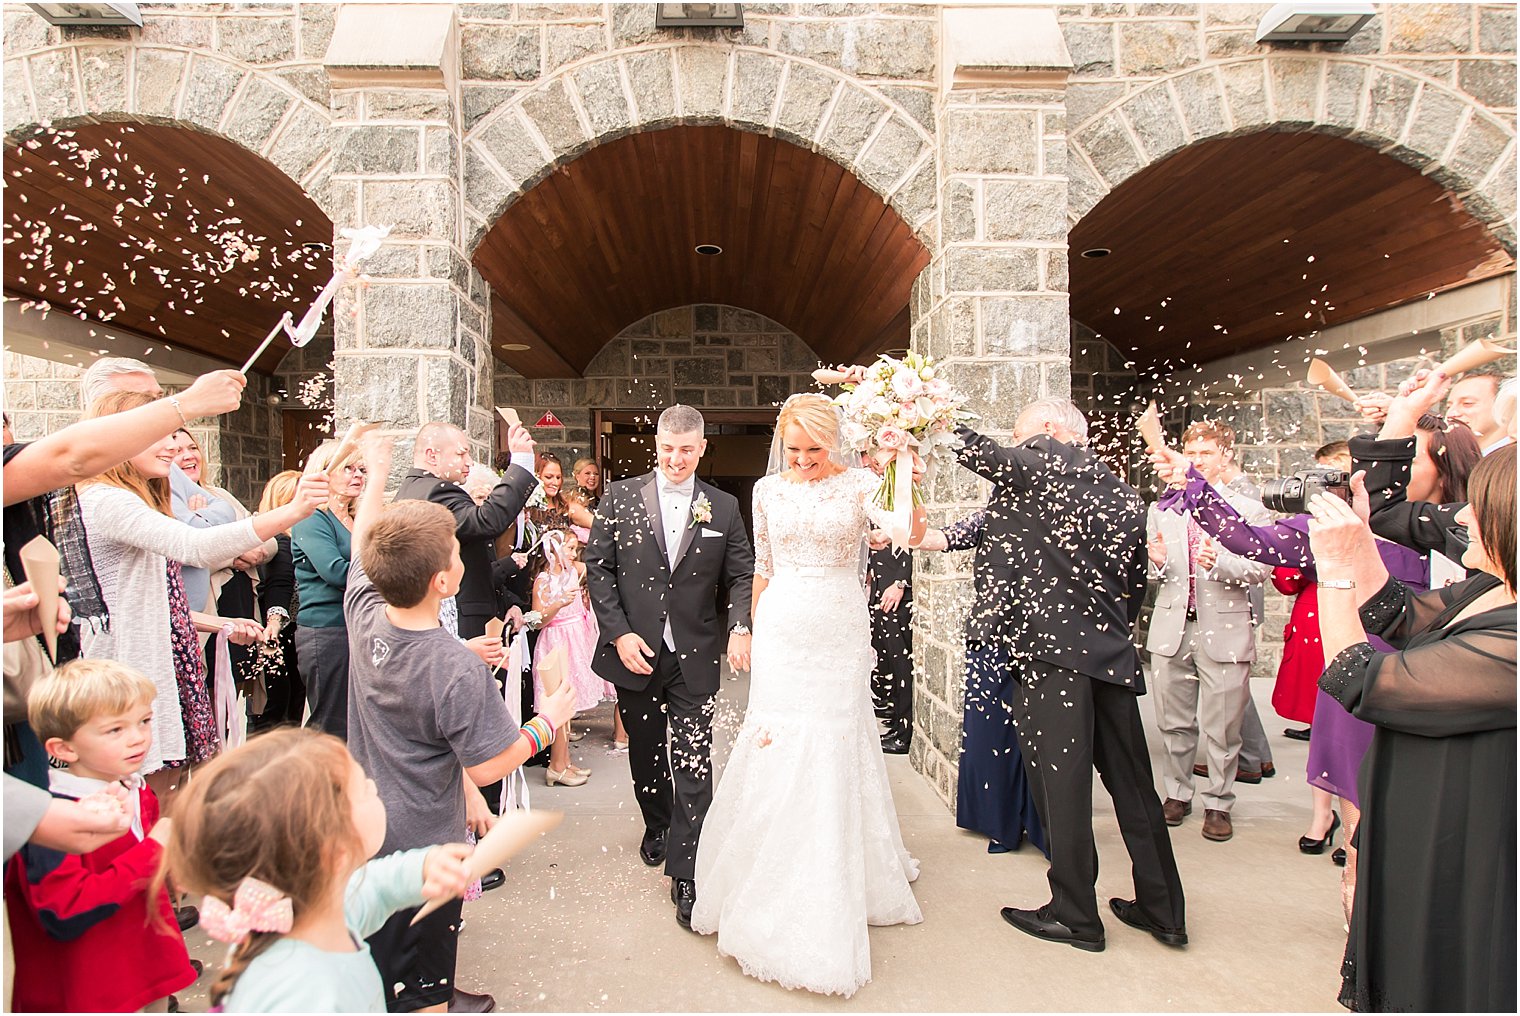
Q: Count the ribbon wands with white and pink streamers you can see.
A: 4